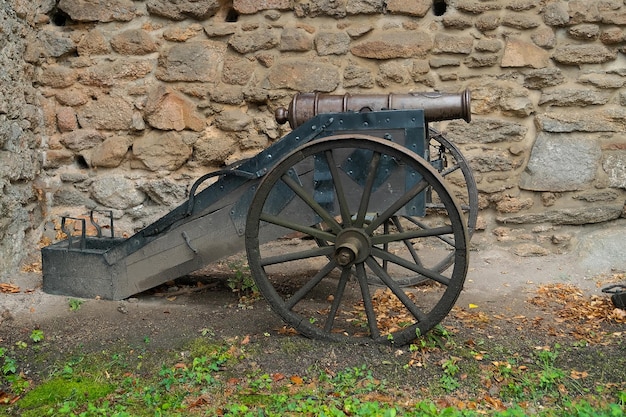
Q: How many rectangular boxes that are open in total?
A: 1